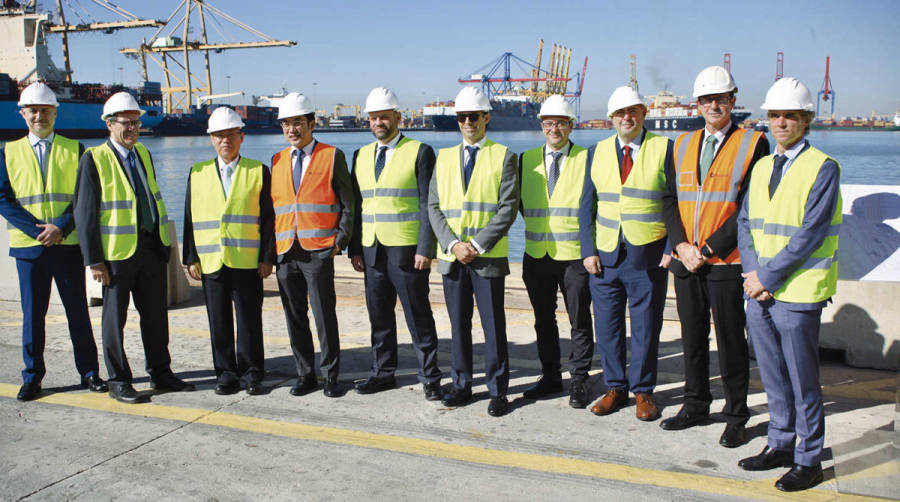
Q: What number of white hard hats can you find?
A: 10